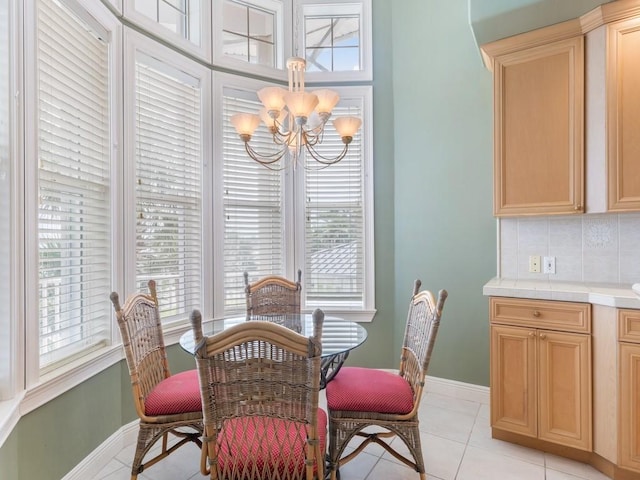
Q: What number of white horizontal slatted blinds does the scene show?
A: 4